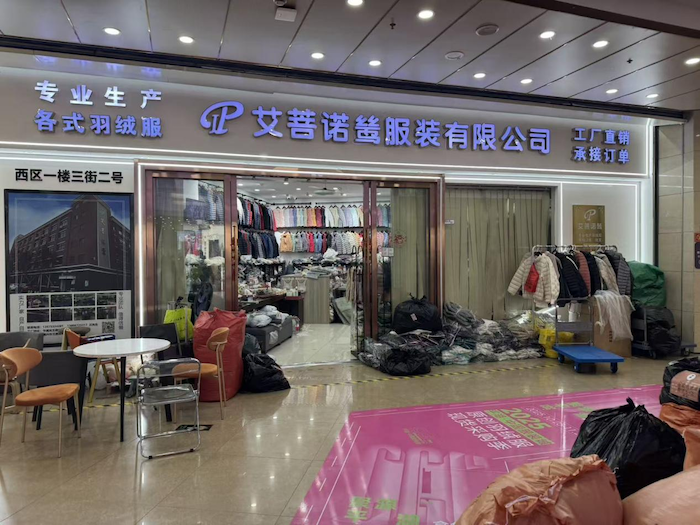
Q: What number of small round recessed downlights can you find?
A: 13